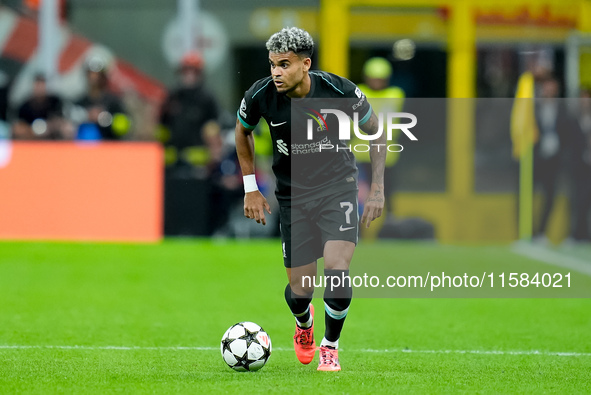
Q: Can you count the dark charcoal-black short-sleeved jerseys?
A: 1